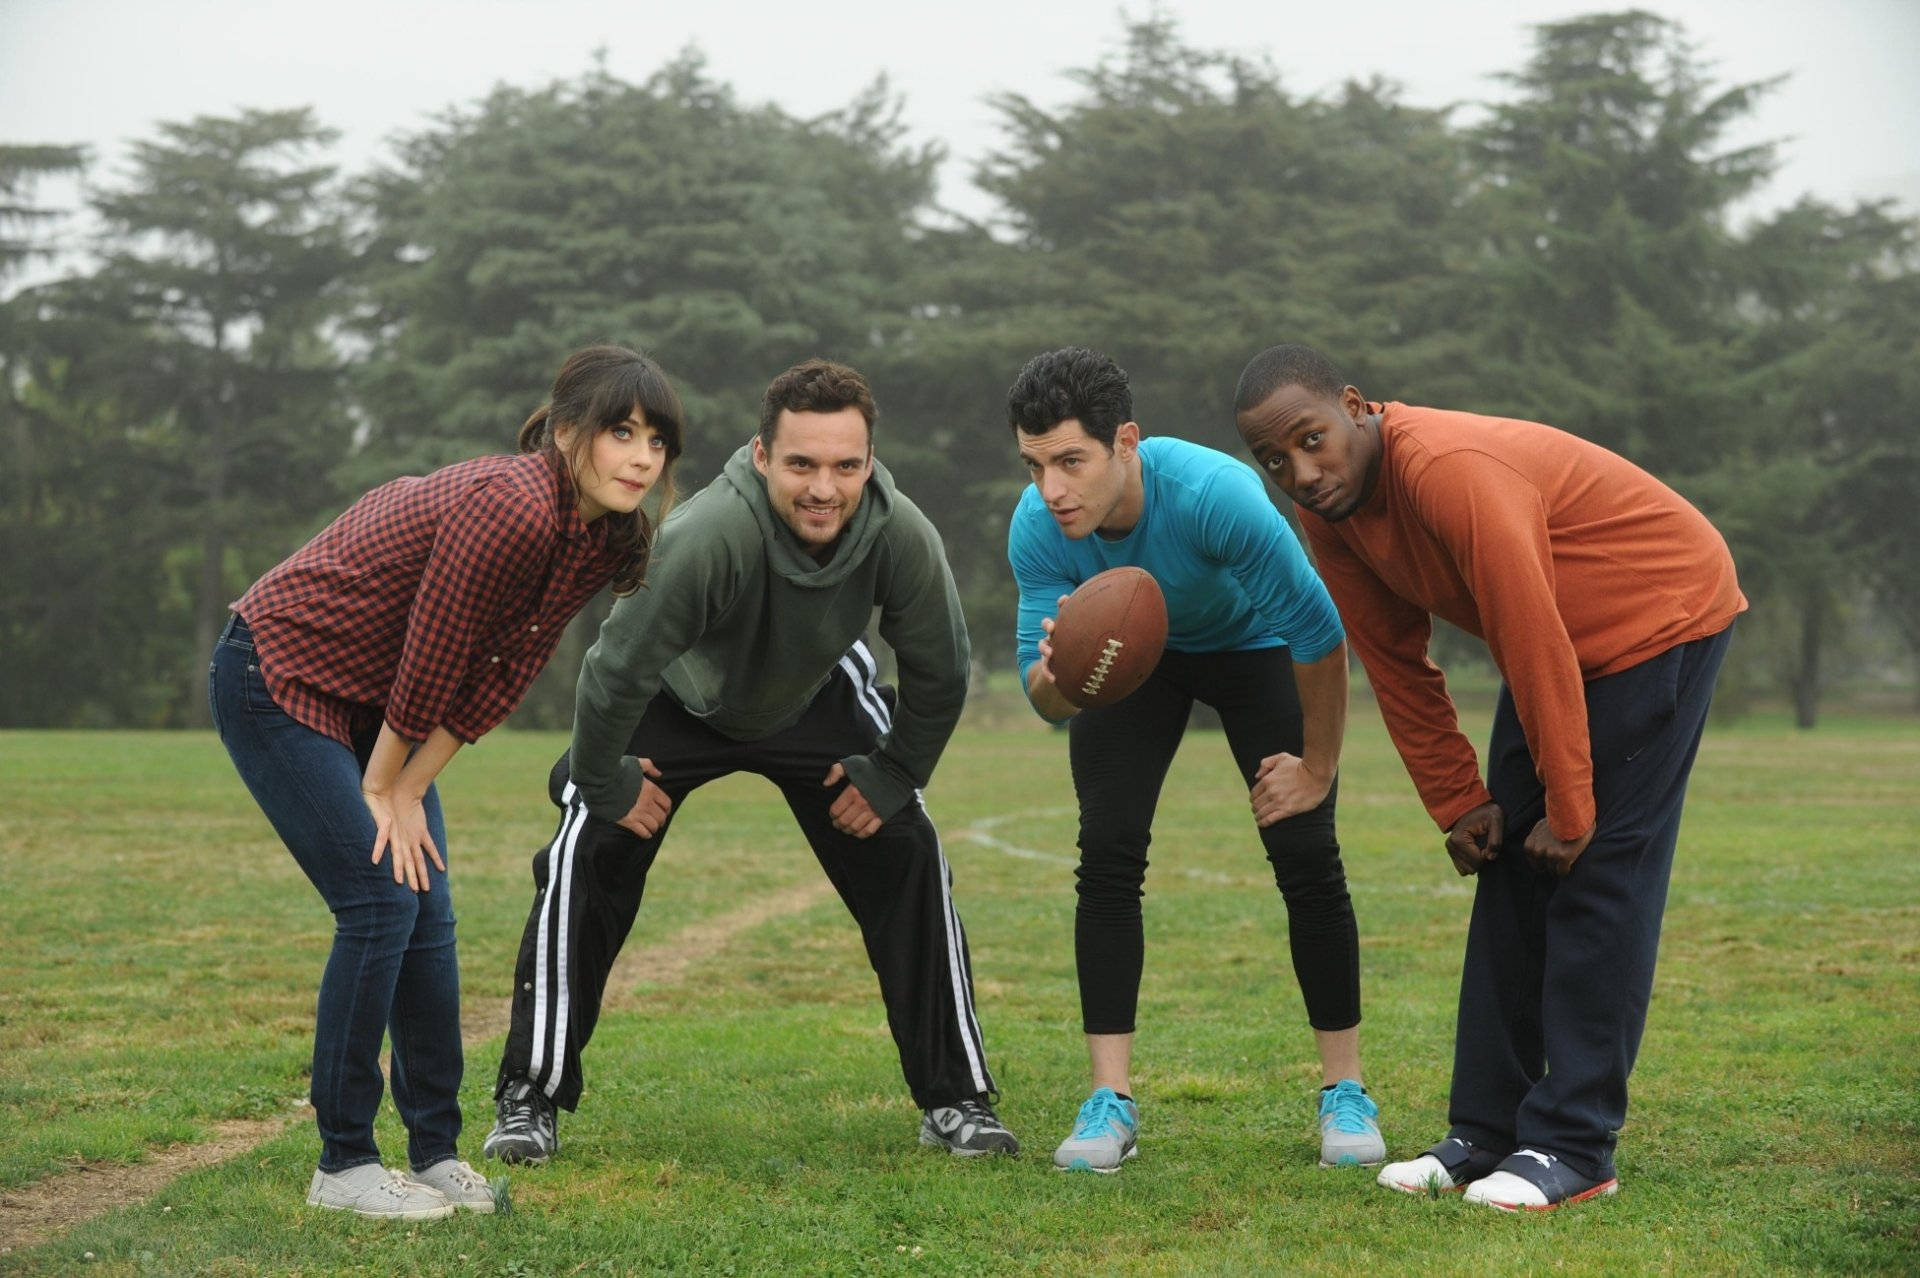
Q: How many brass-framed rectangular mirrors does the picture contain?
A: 0